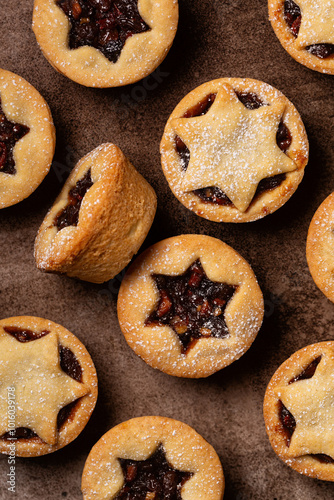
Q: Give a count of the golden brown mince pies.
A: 10